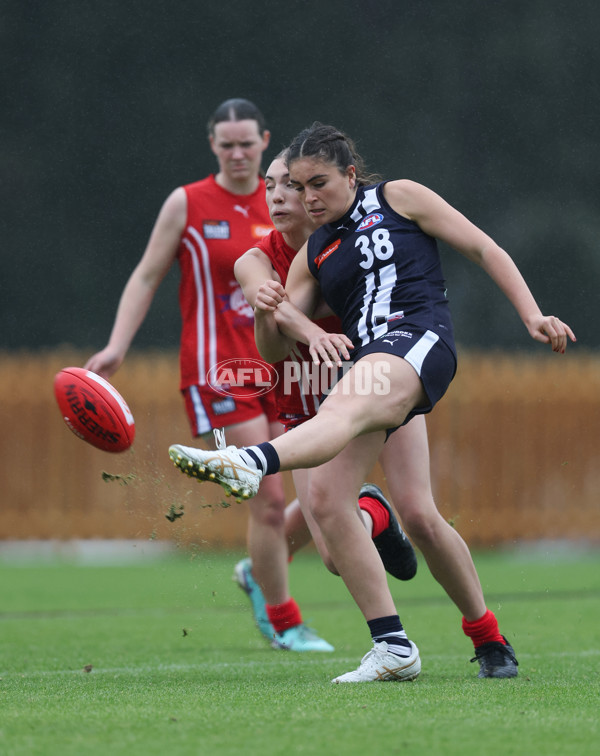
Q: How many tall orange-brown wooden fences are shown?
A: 1